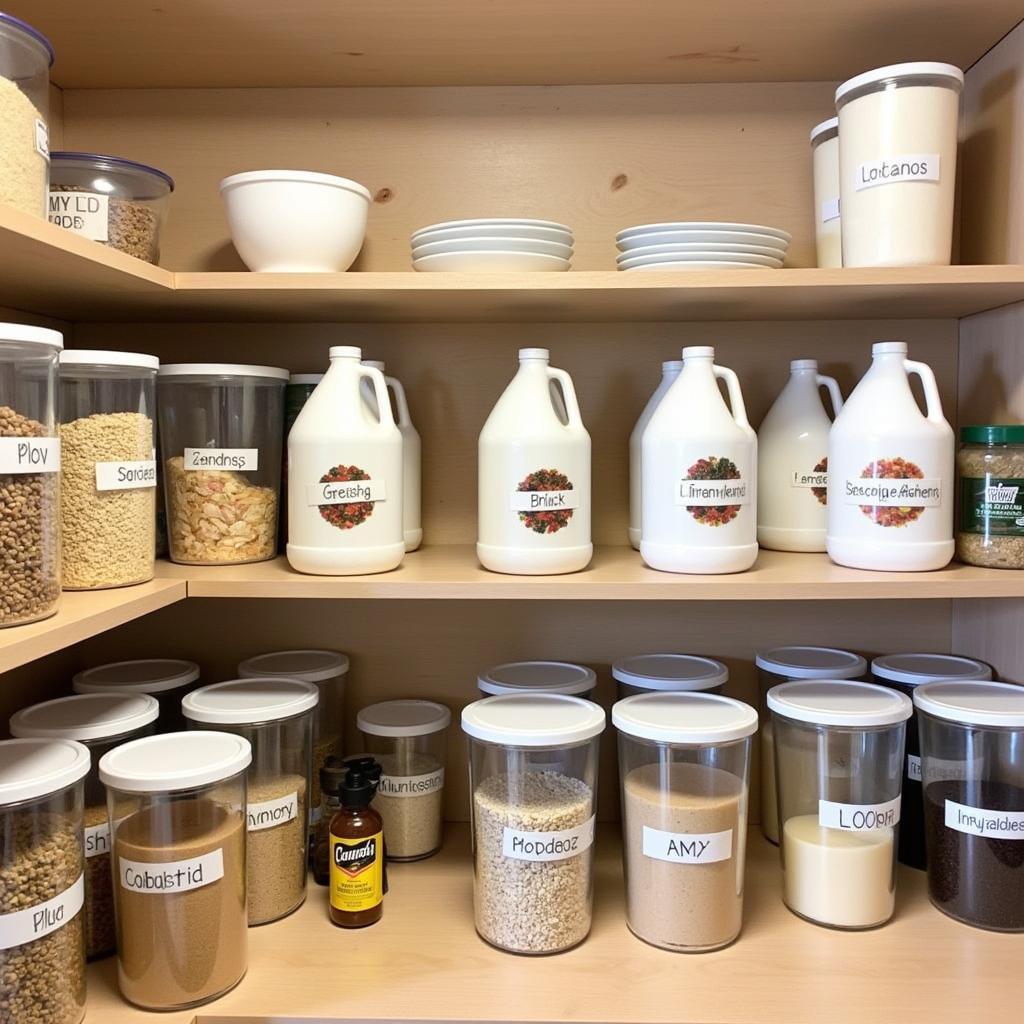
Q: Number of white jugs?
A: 7